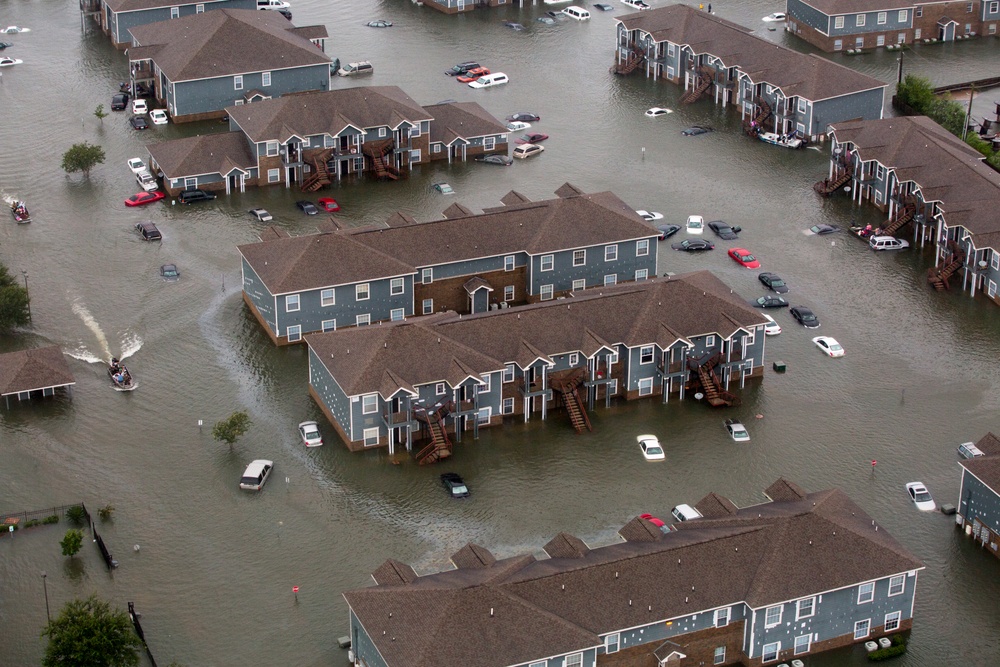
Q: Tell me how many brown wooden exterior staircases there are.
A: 11